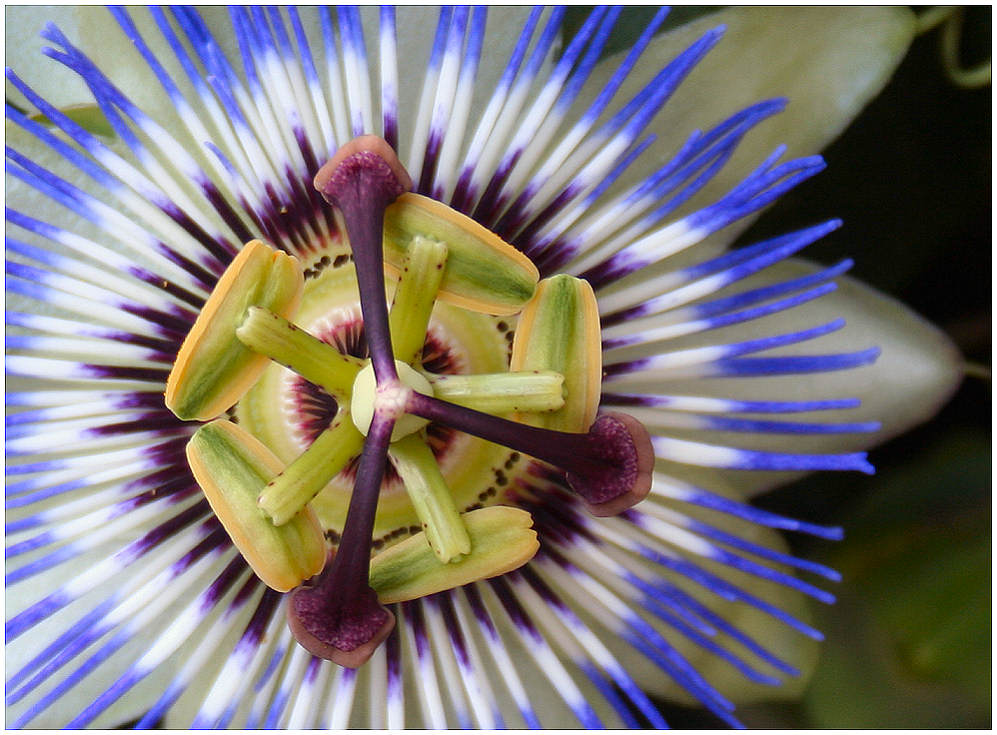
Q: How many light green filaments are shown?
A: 5